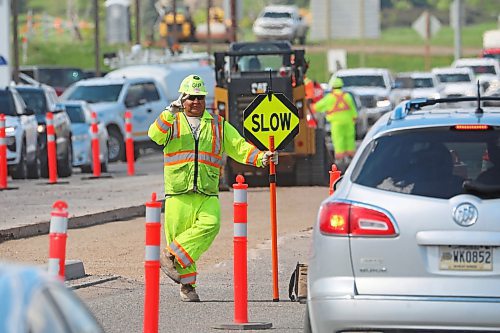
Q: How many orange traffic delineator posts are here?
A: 8